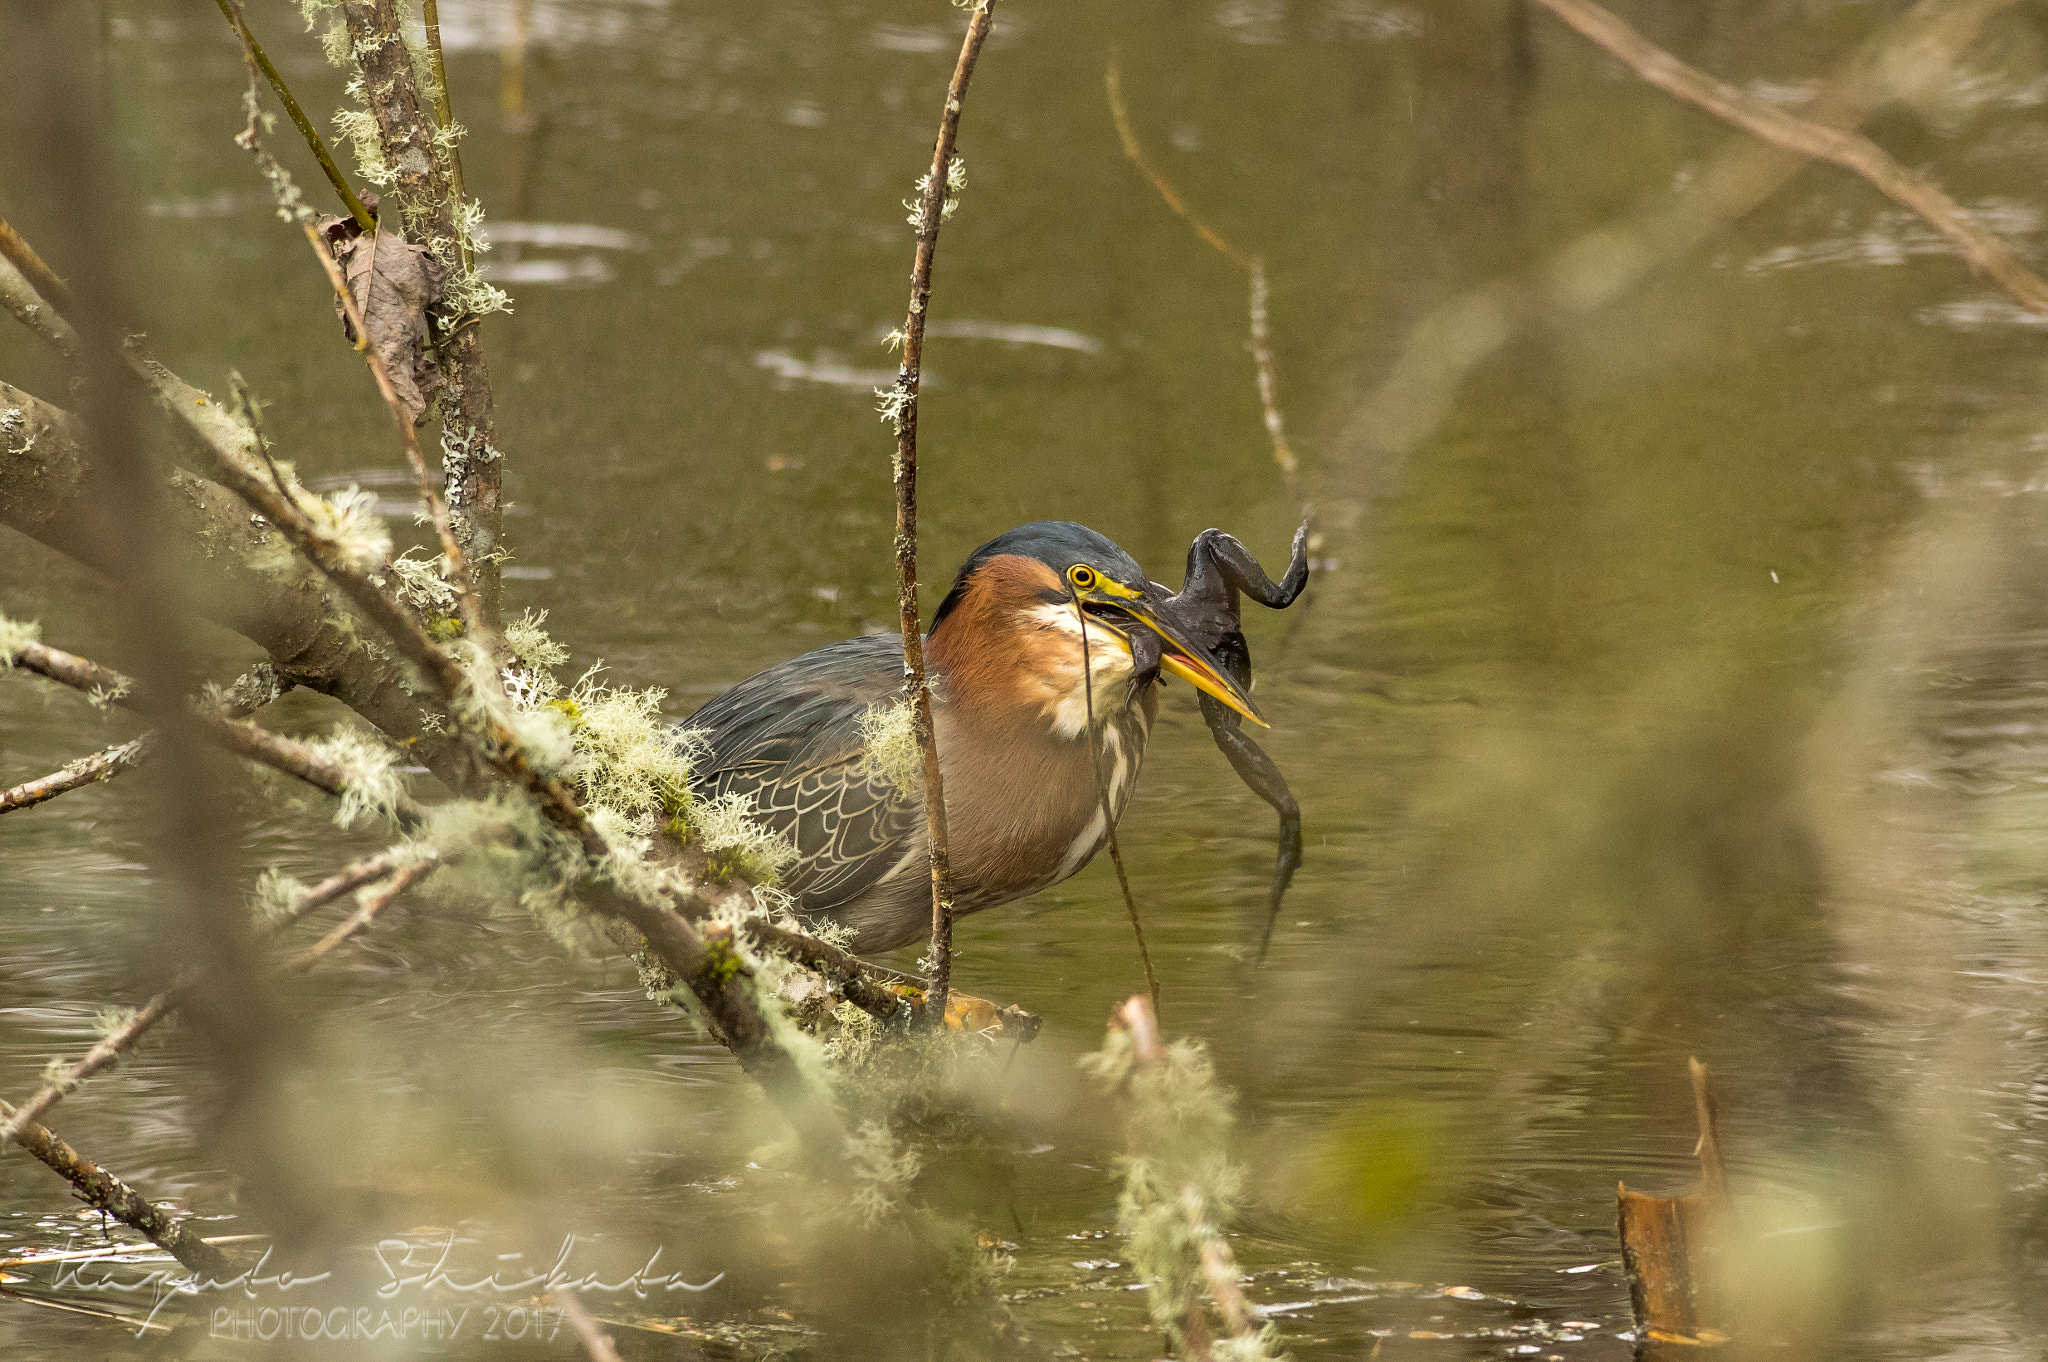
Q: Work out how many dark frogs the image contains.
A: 1